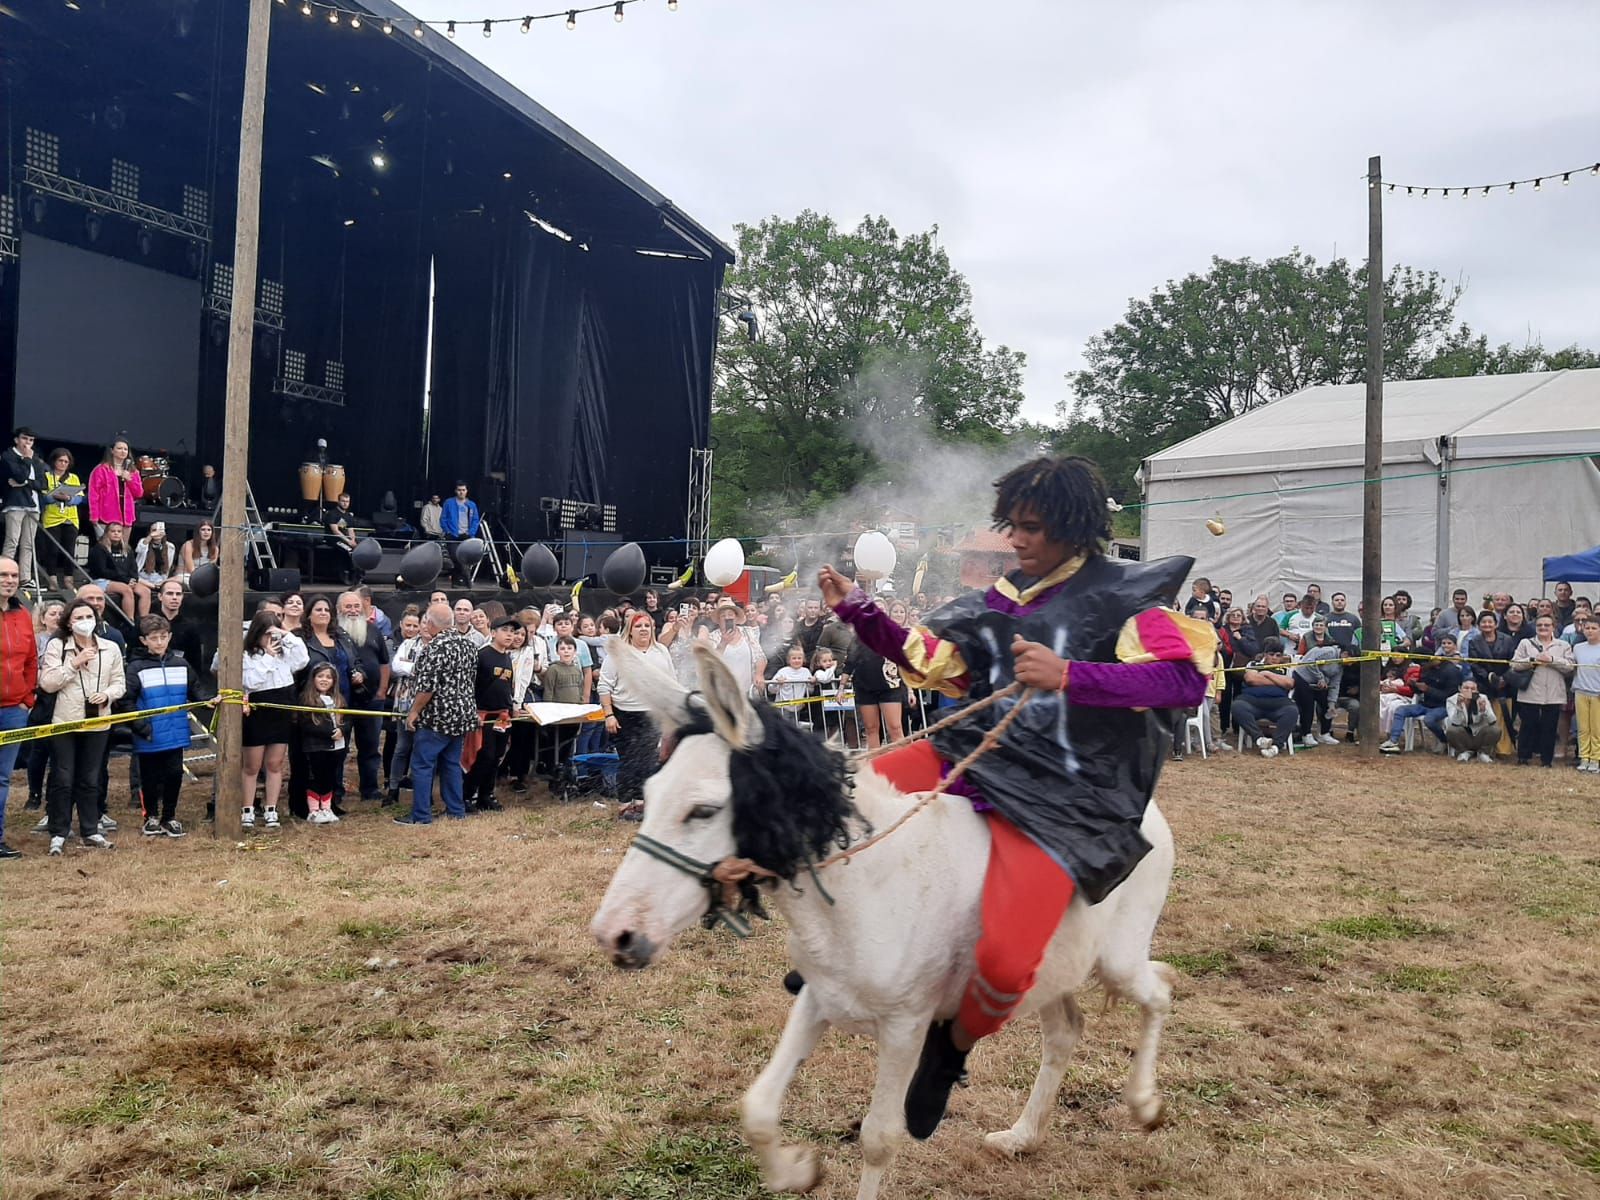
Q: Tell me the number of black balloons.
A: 6